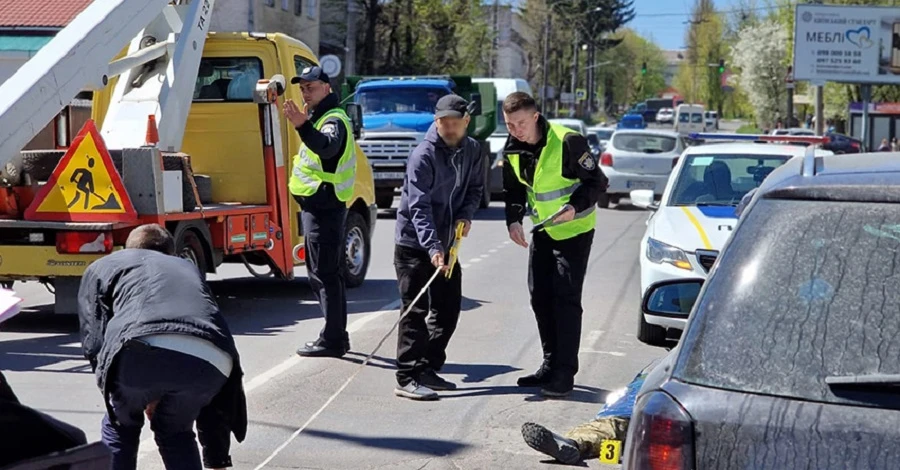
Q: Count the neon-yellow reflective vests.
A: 2